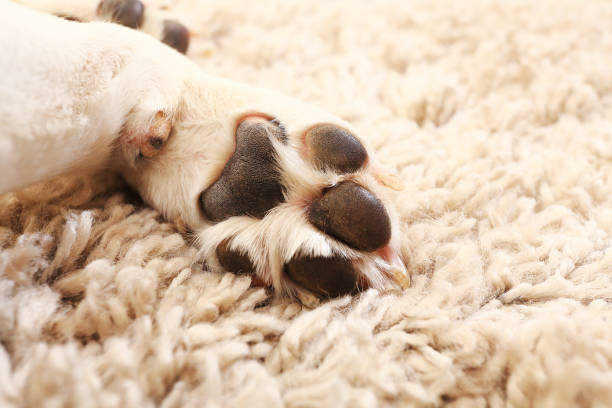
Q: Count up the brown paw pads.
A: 7